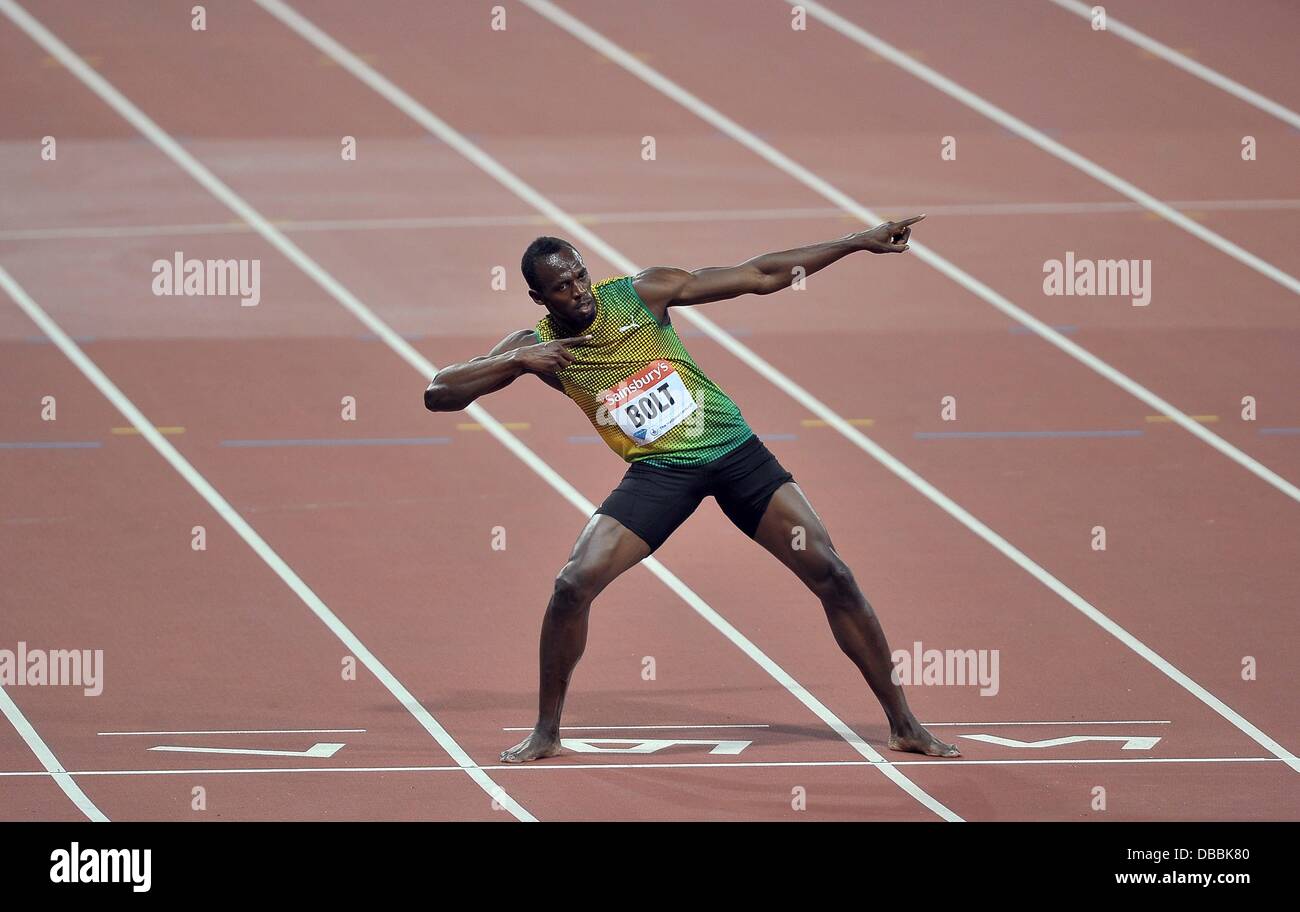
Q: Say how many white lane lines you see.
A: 7